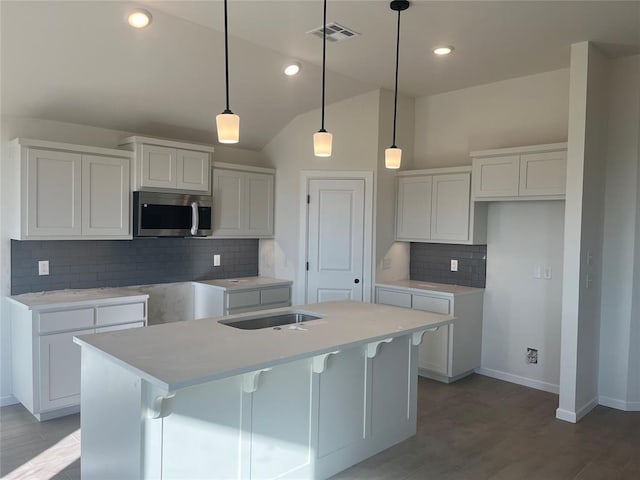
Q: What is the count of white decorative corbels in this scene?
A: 5